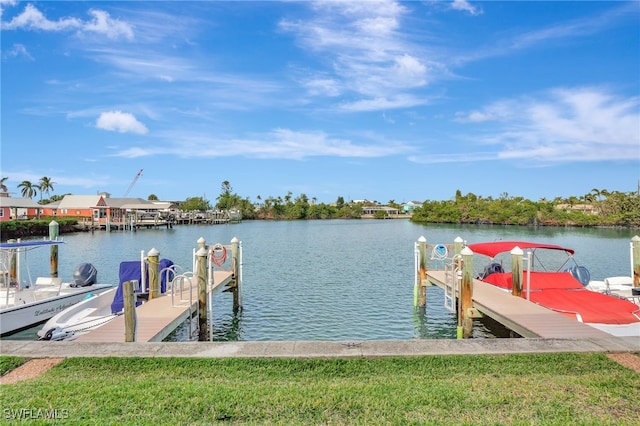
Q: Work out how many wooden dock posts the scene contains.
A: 12